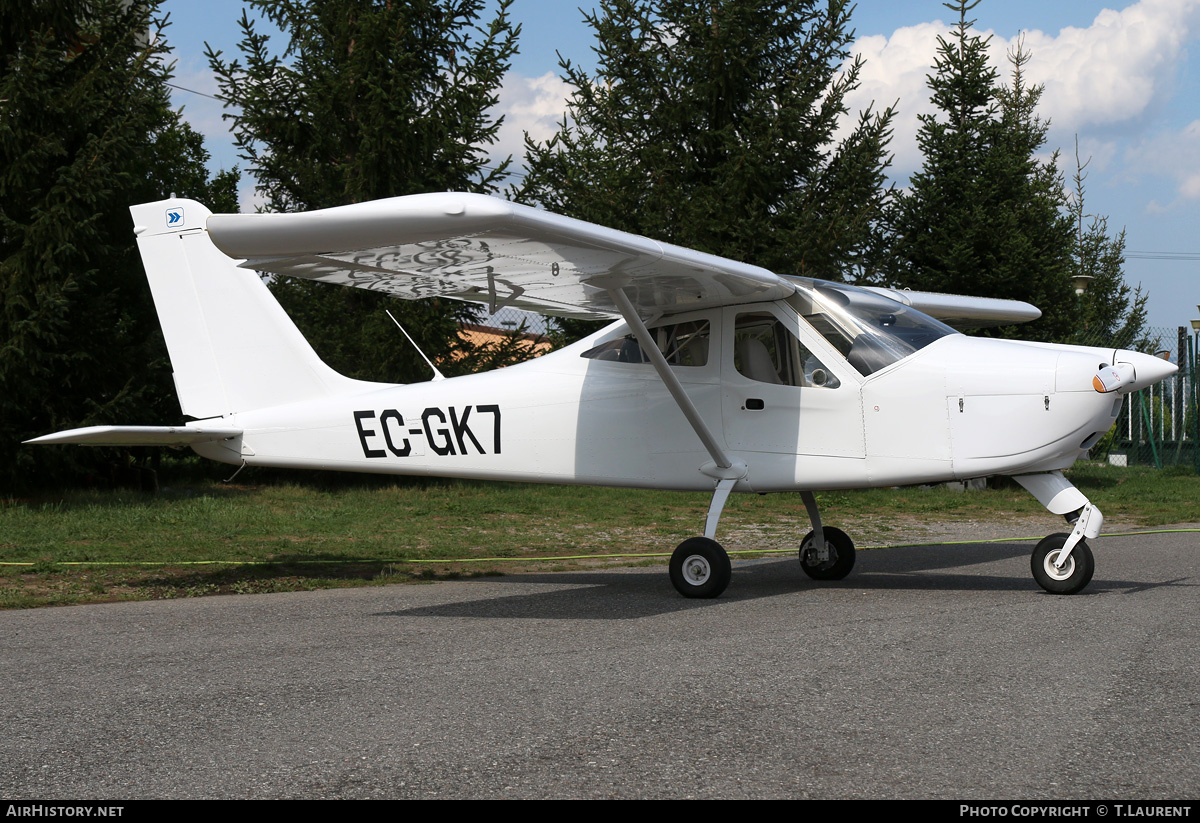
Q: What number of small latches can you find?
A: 2